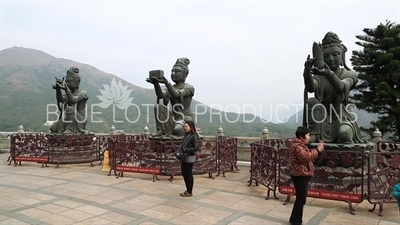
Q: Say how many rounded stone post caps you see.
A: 6